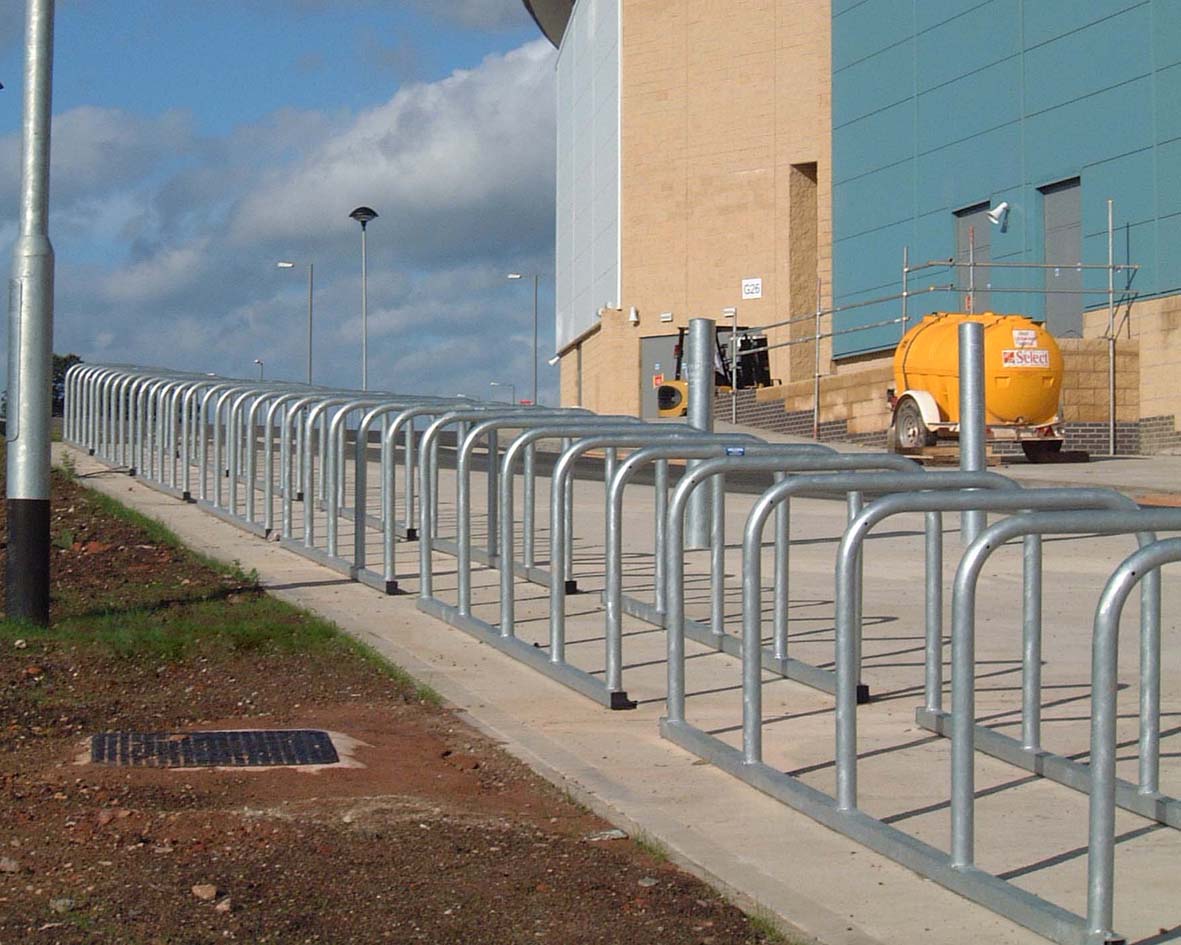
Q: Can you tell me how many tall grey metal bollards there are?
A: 2